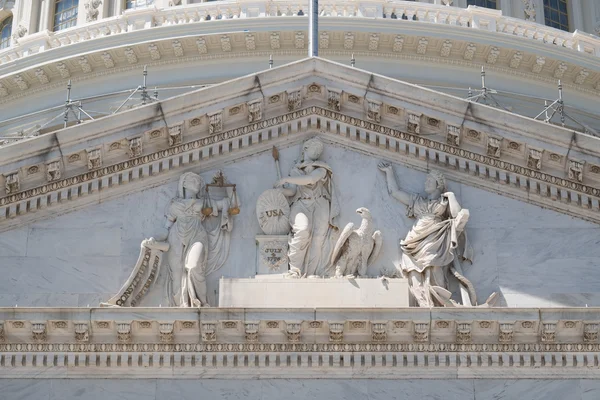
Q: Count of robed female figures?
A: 3